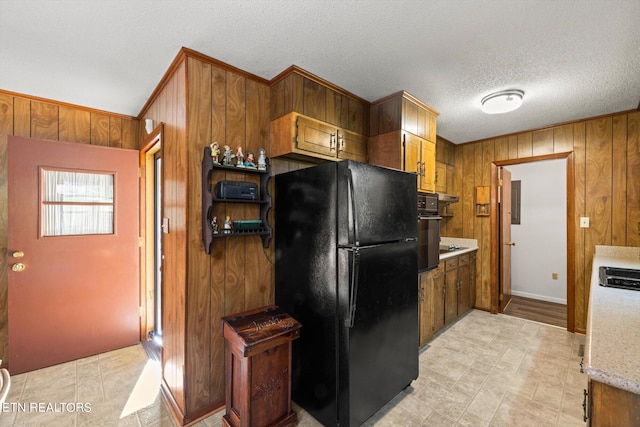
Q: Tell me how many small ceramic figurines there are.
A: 7